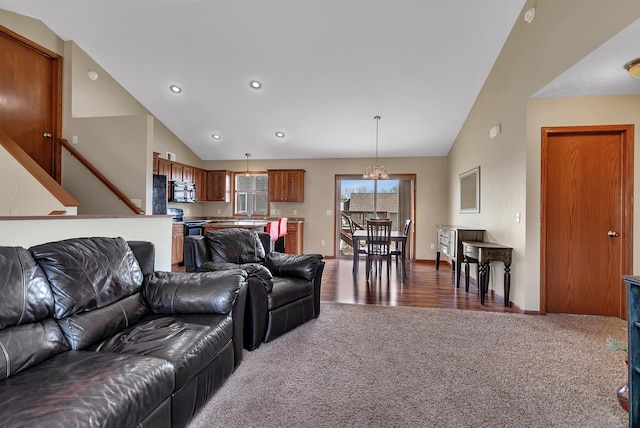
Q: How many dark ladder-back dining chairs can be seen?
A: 4